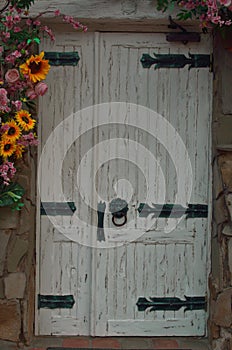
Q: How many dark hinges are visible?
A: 6